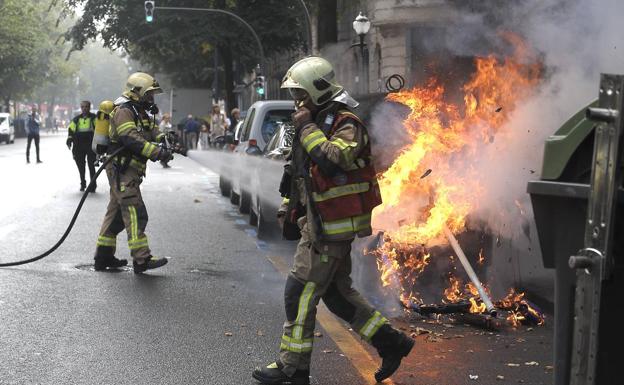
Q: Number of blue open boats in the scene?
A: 0